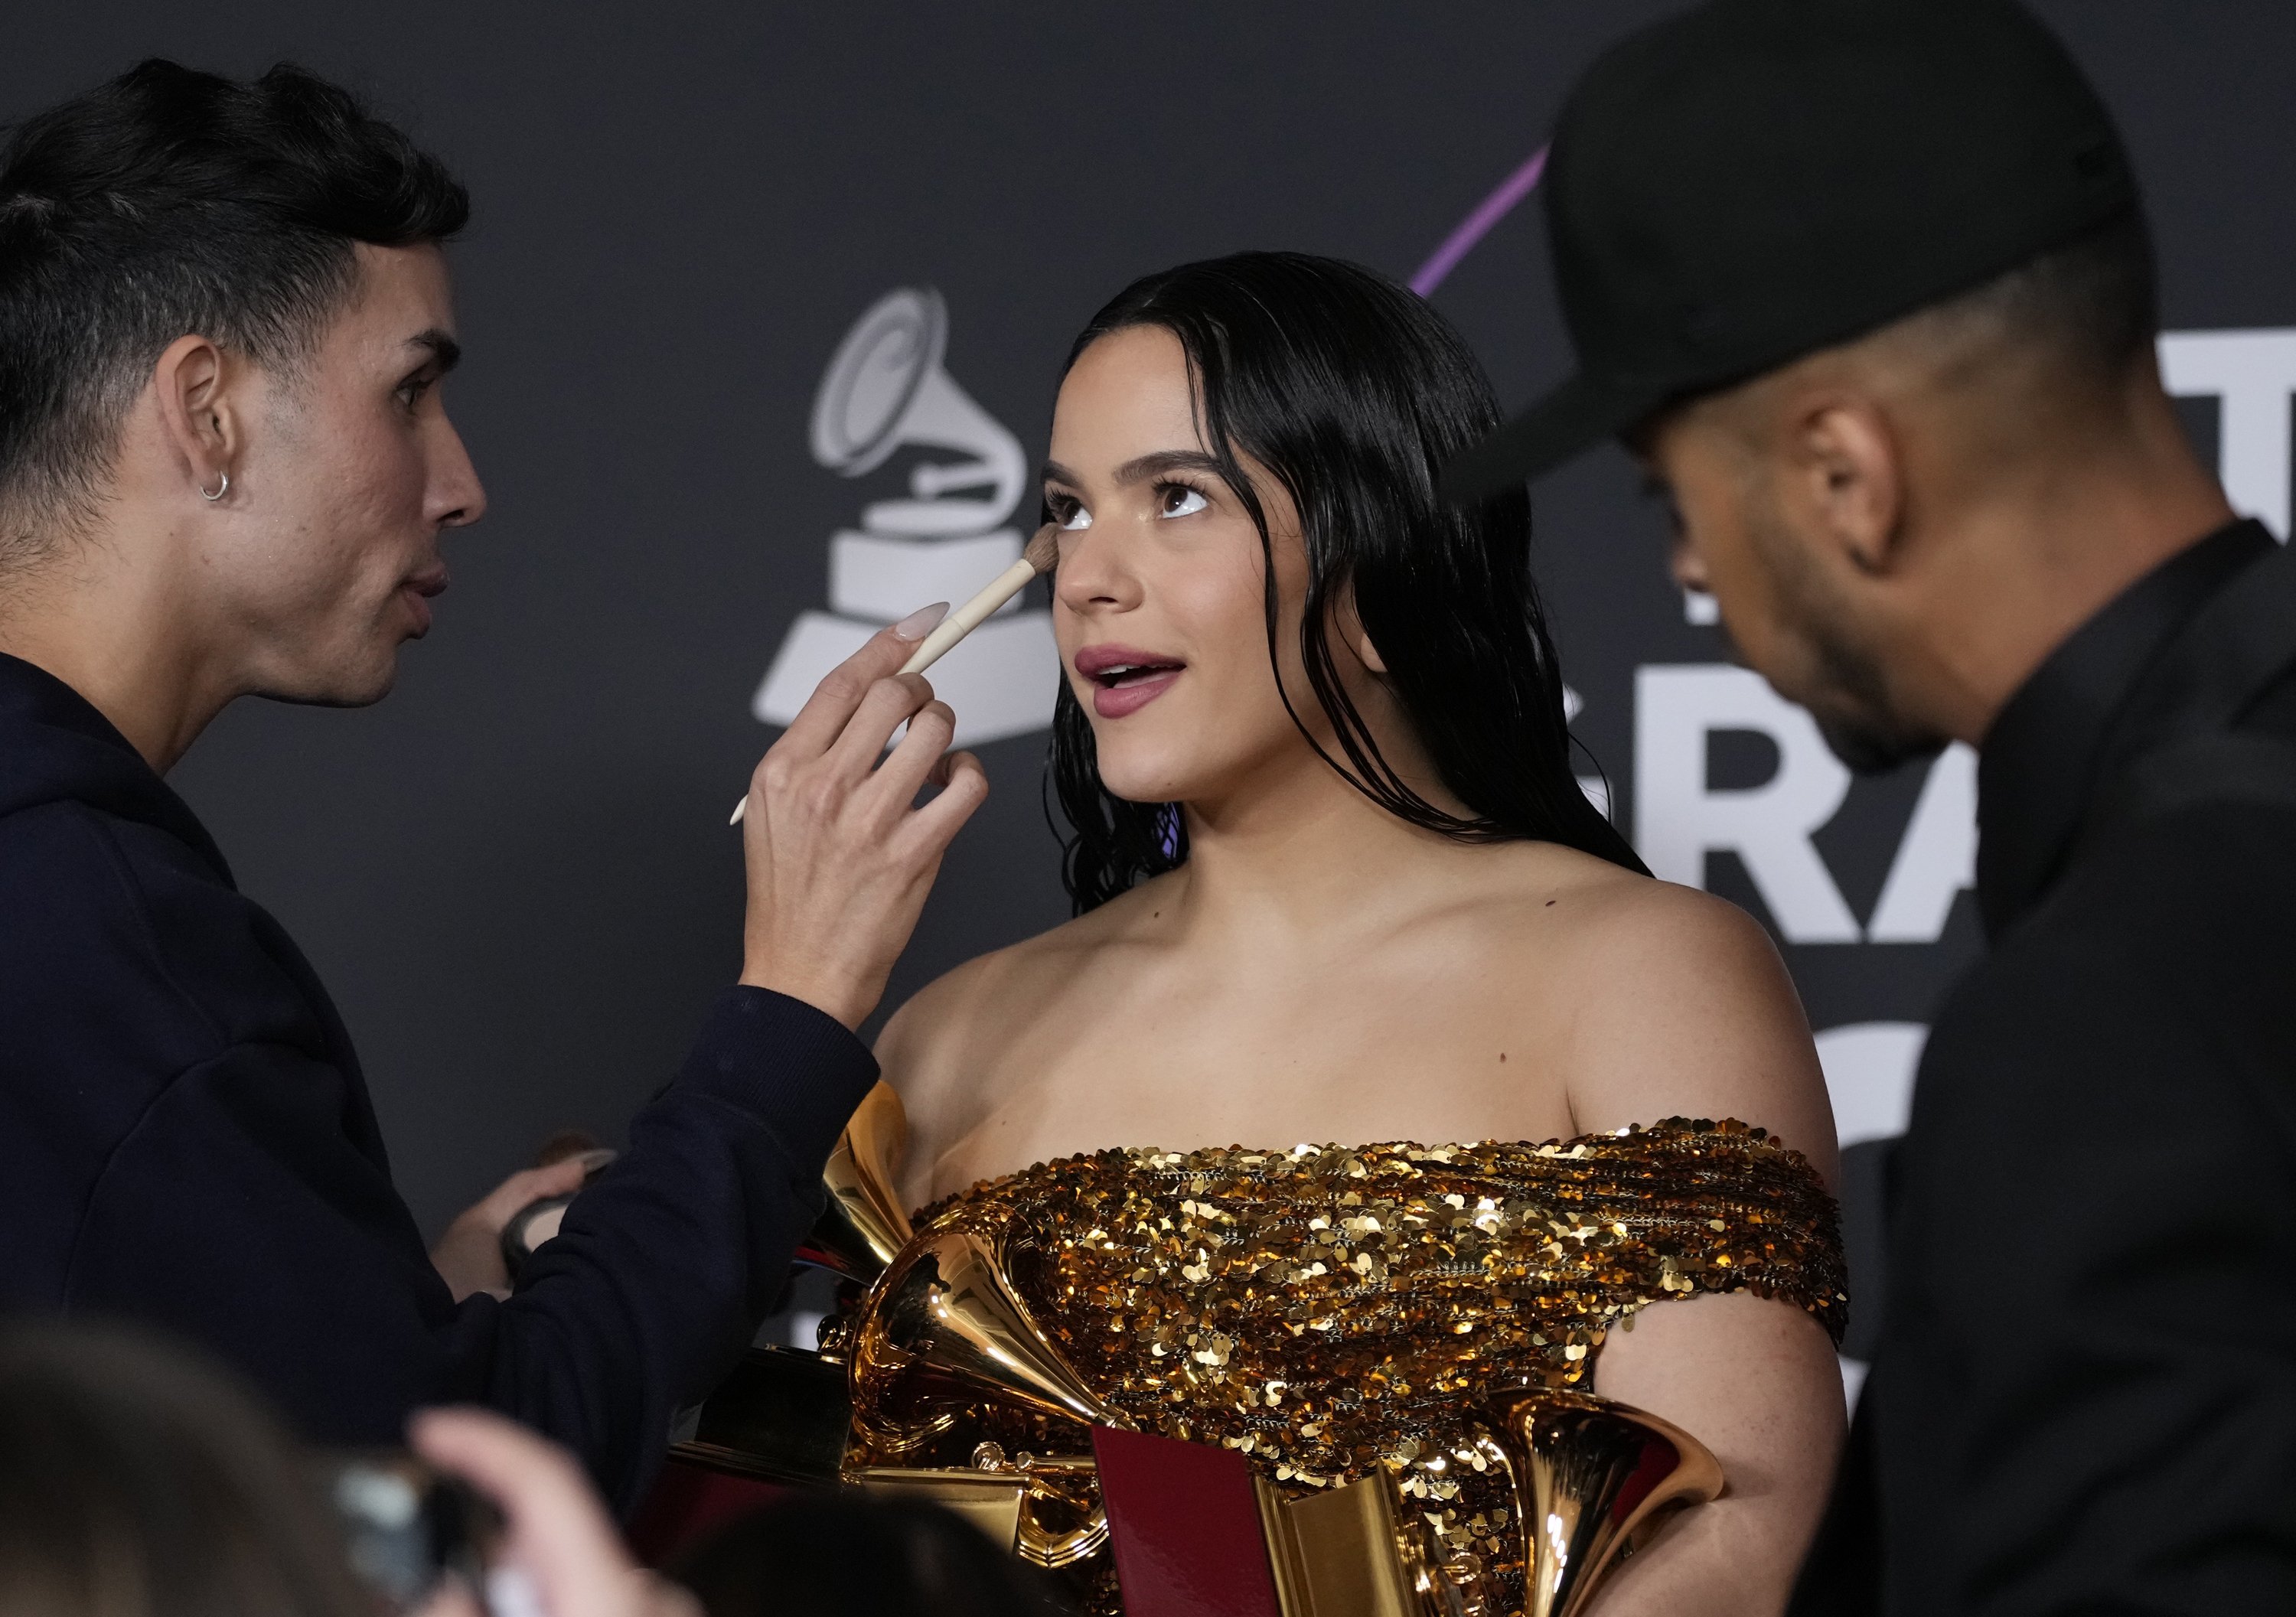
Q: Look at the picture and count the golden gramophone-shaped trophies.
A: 3